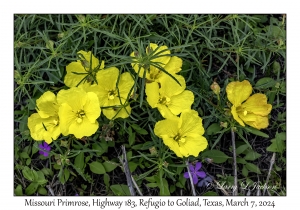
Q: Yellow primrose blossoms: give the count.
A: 8